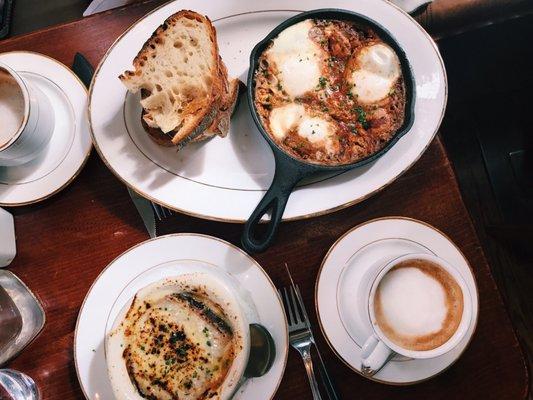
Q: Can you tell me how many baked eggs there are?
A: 3